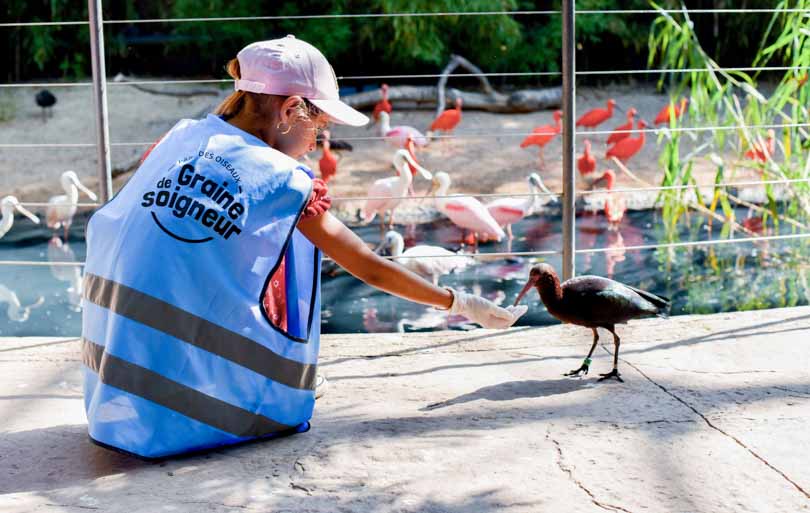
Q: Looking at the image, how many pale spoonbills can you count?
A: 7